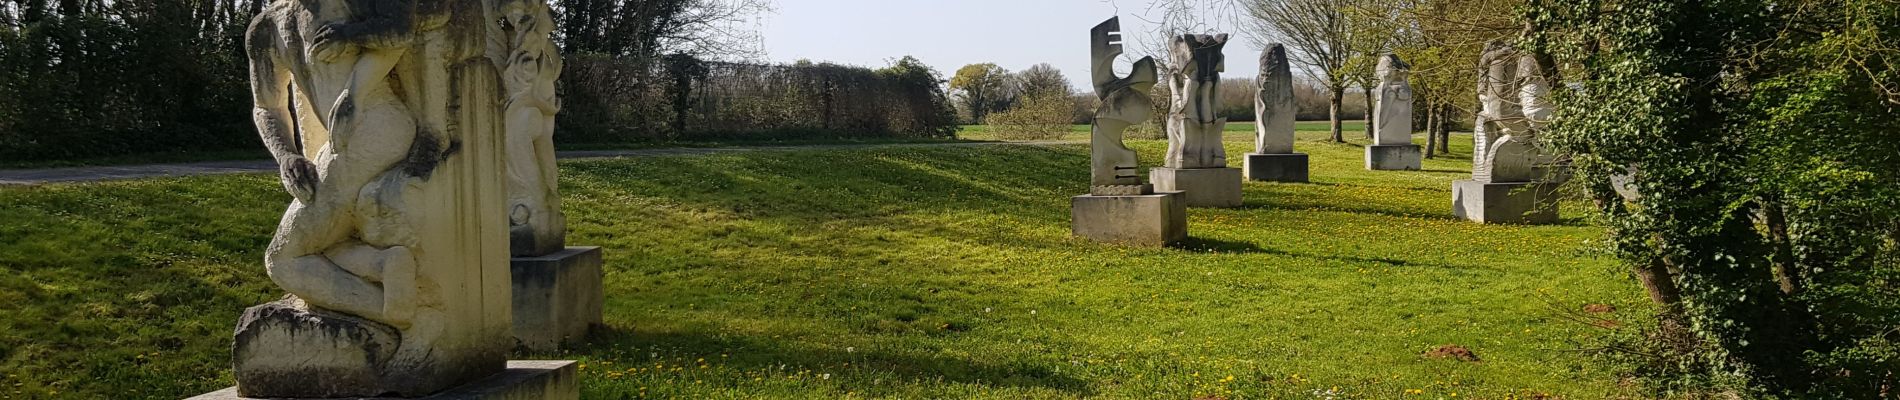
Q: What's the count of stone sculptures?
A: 7